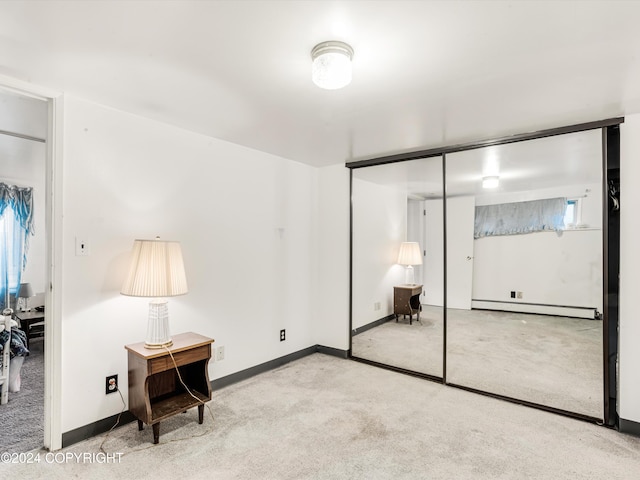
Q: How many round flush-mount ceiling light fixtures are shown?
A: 1